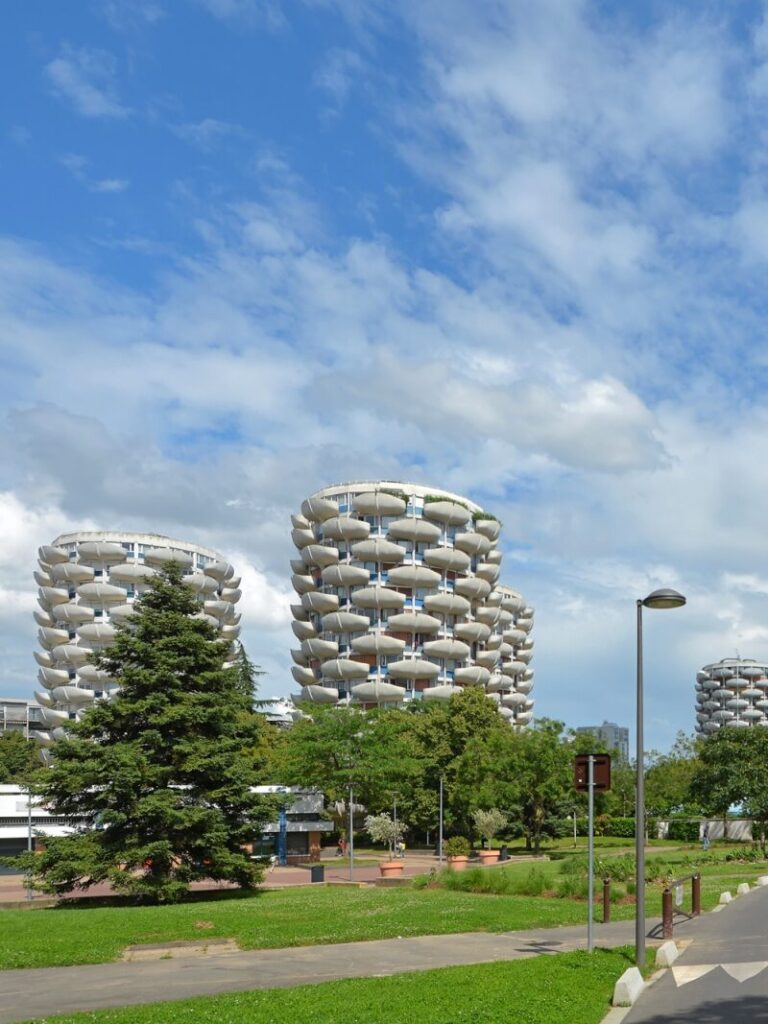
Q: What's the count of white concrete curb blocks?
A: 5